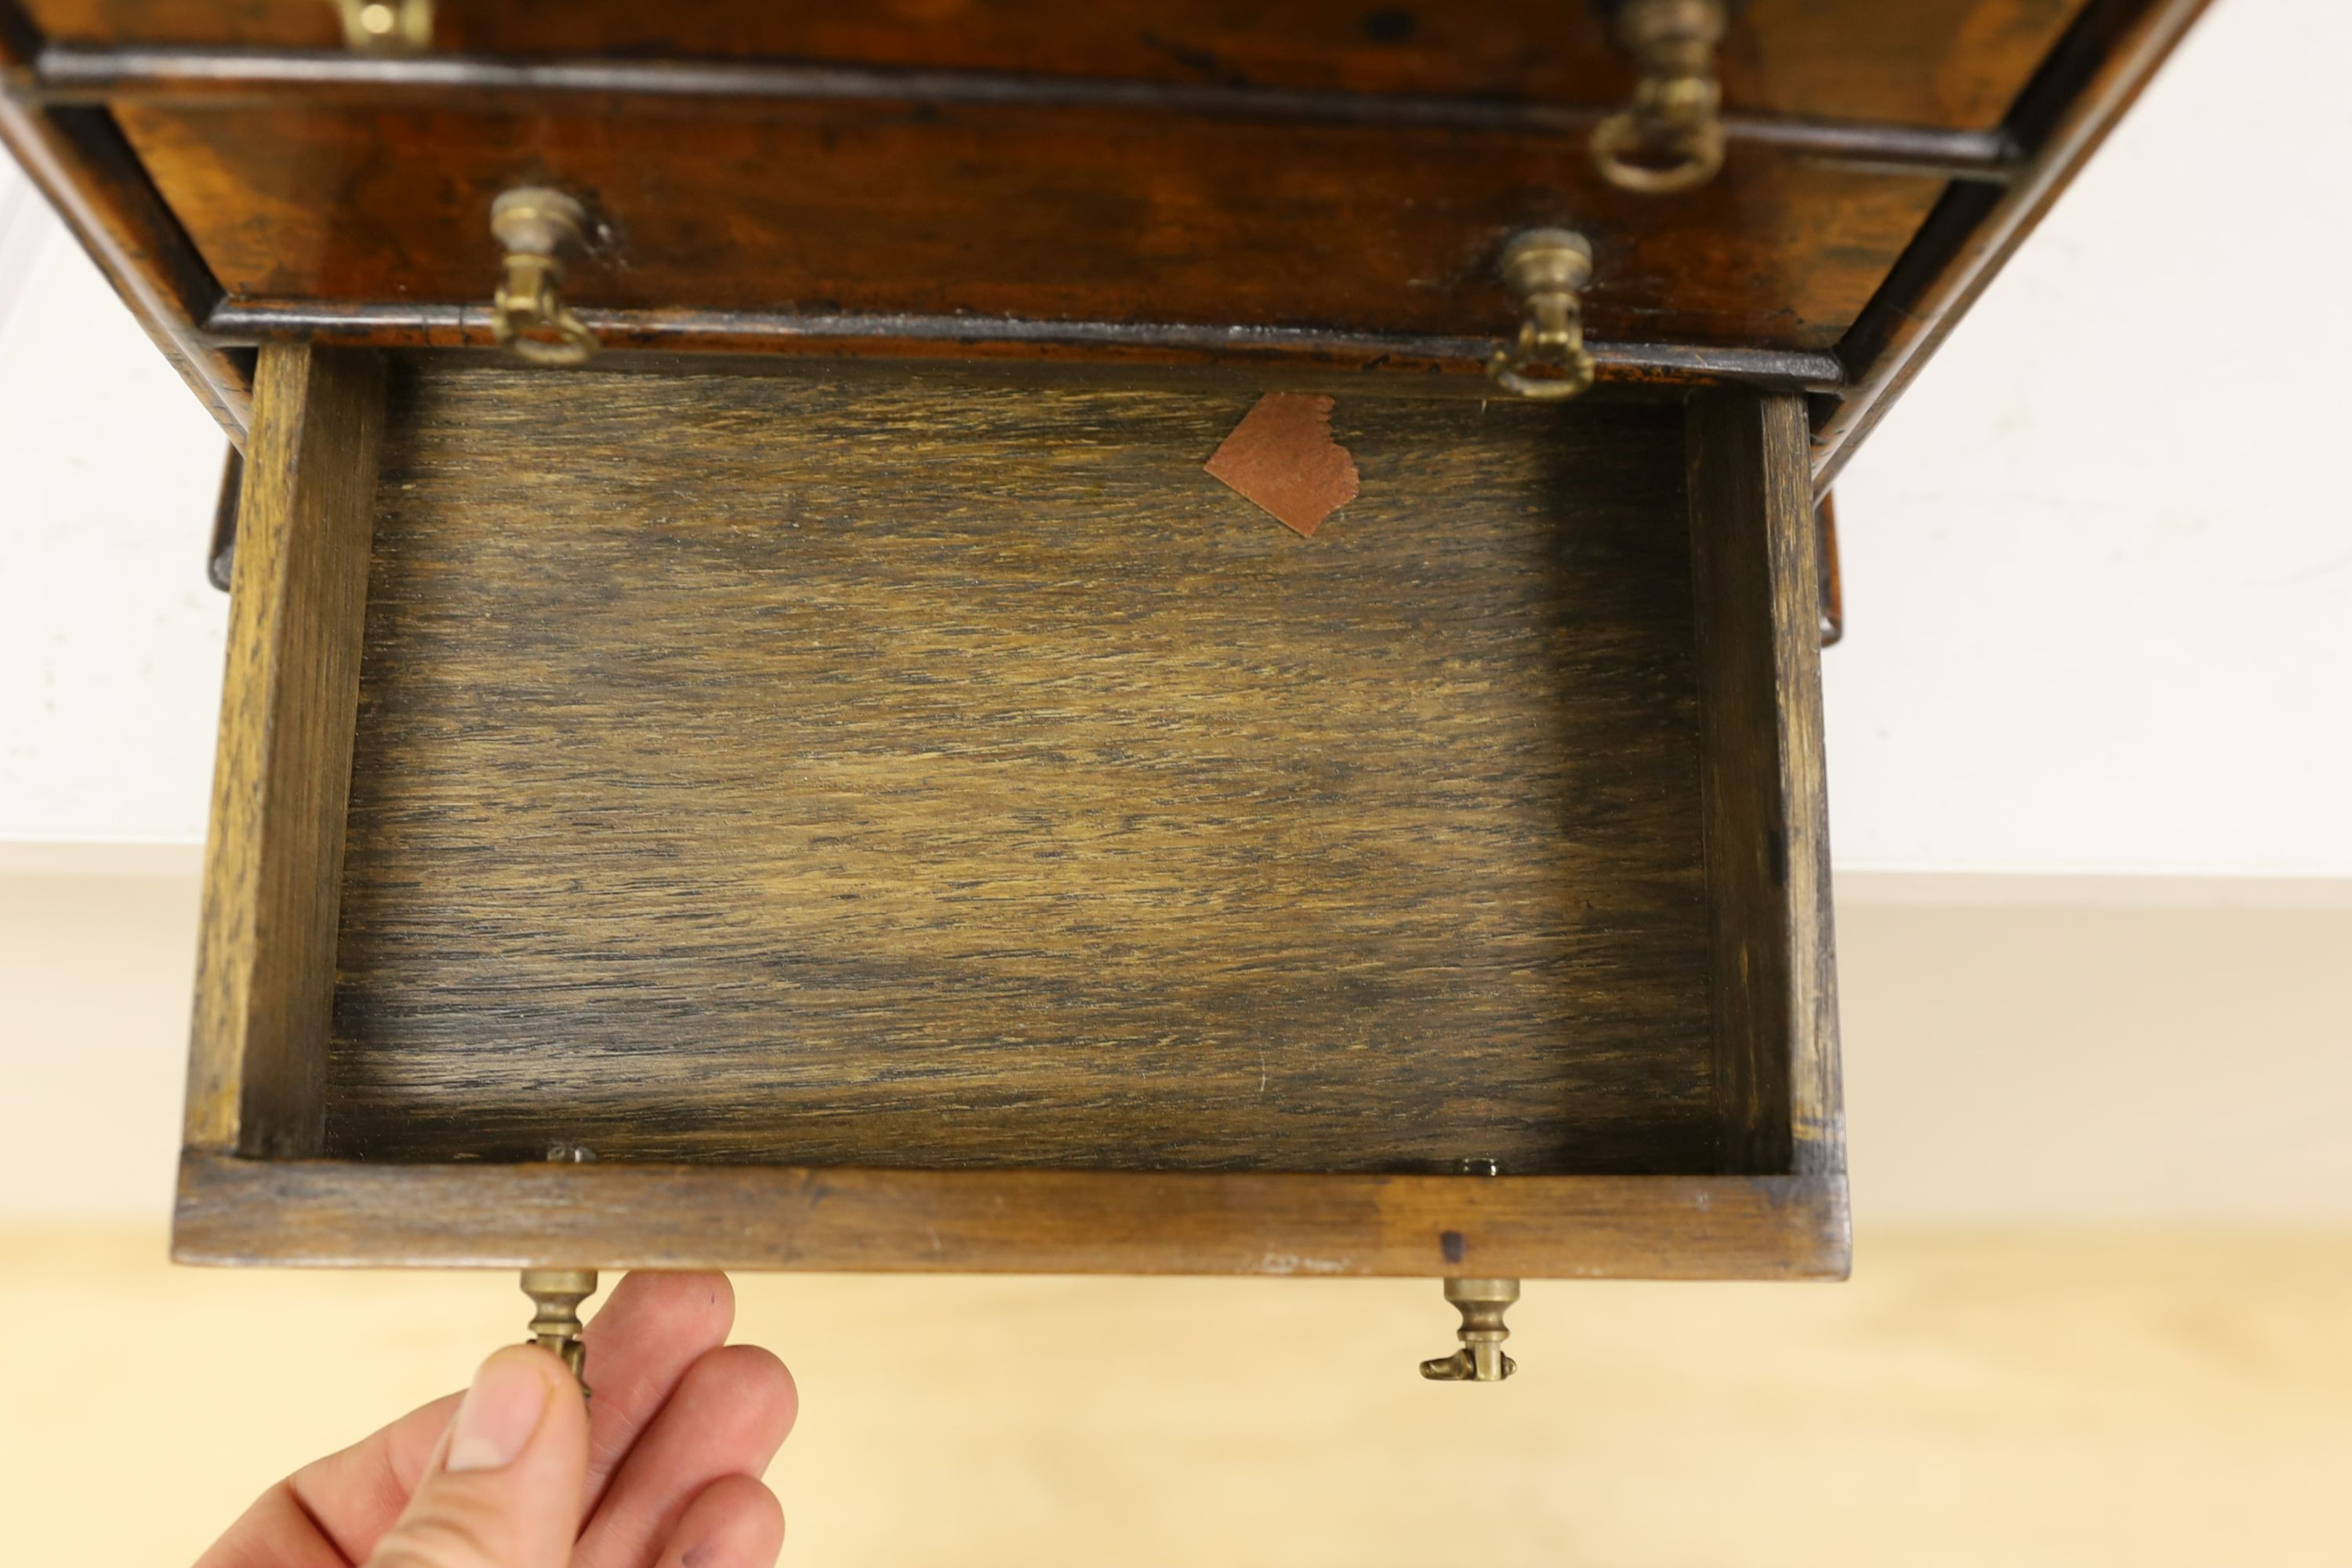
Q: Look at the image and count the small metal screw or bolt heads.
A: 2